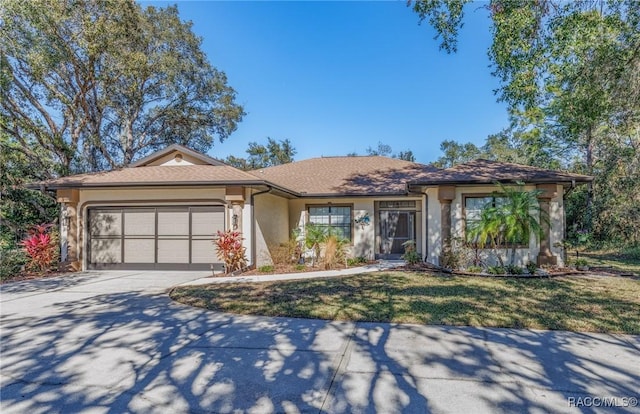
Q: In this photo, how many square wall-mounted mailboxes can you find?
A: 0